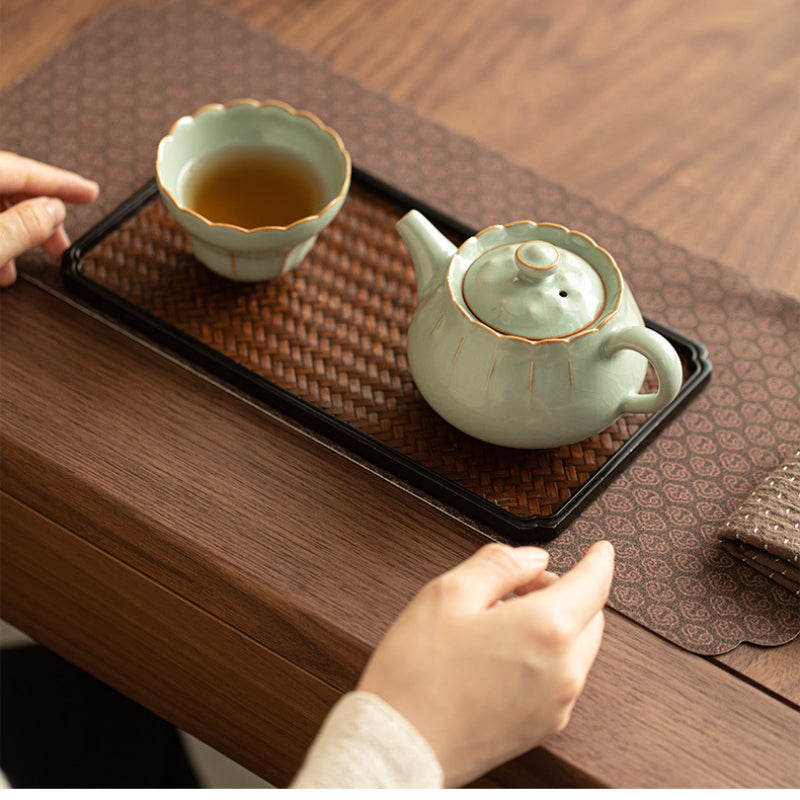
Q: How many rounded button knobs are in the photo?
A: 1